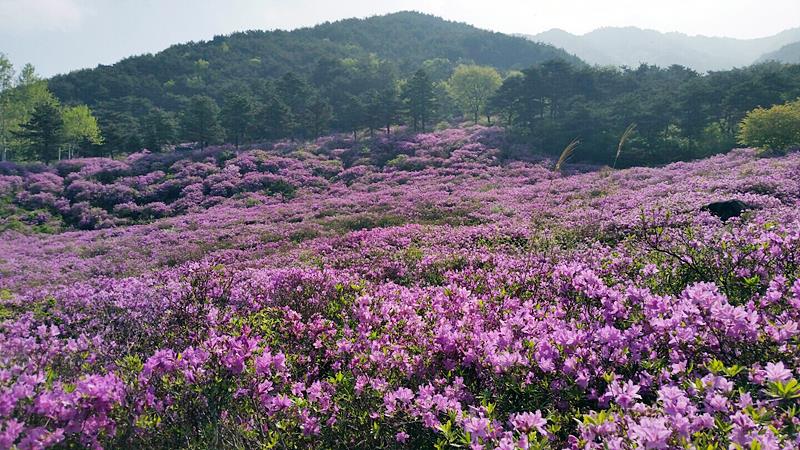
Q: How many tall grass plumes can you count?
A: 2